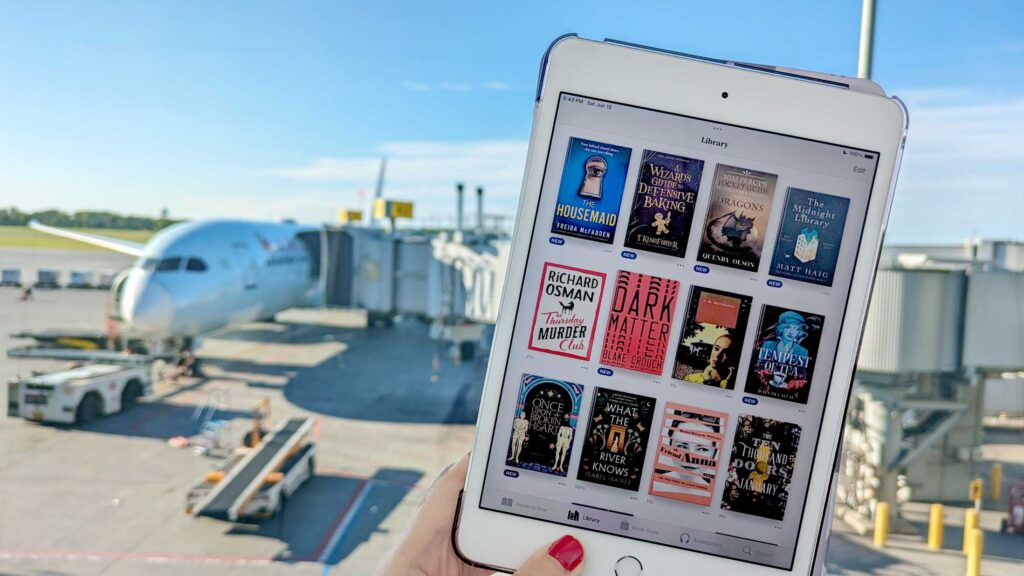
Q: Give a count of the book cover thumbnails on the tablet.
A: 12